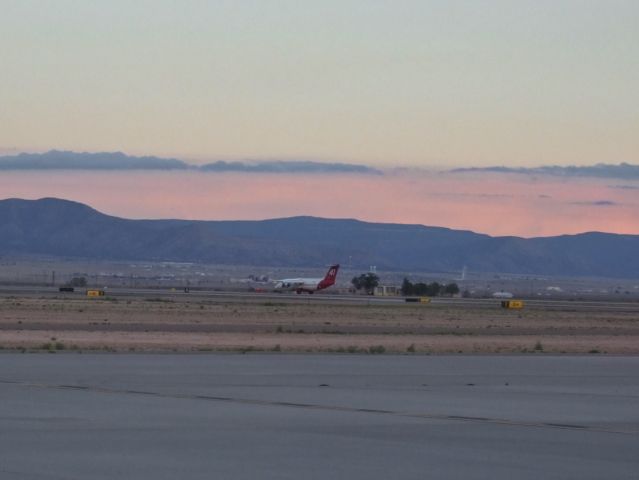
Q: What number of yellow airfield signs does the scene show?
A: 3